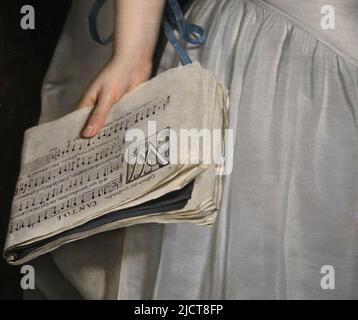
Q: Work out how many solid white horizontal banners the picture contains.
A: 0